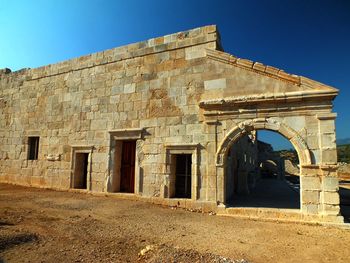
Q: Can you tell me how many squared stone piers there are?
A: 2